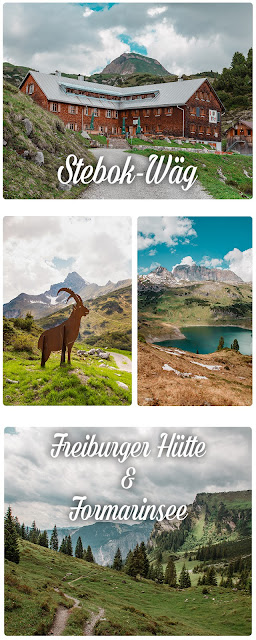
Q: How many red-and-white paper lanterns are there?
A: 0